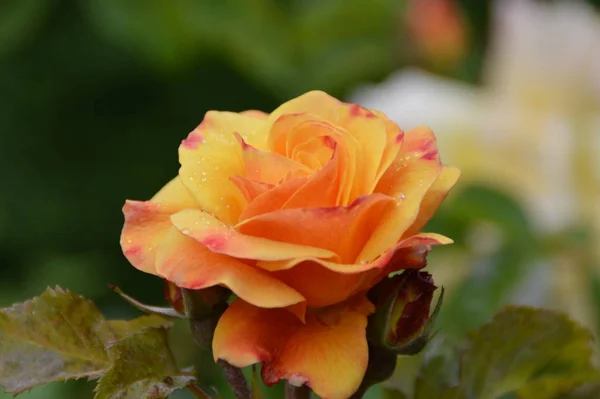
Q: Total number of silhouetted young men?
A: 0